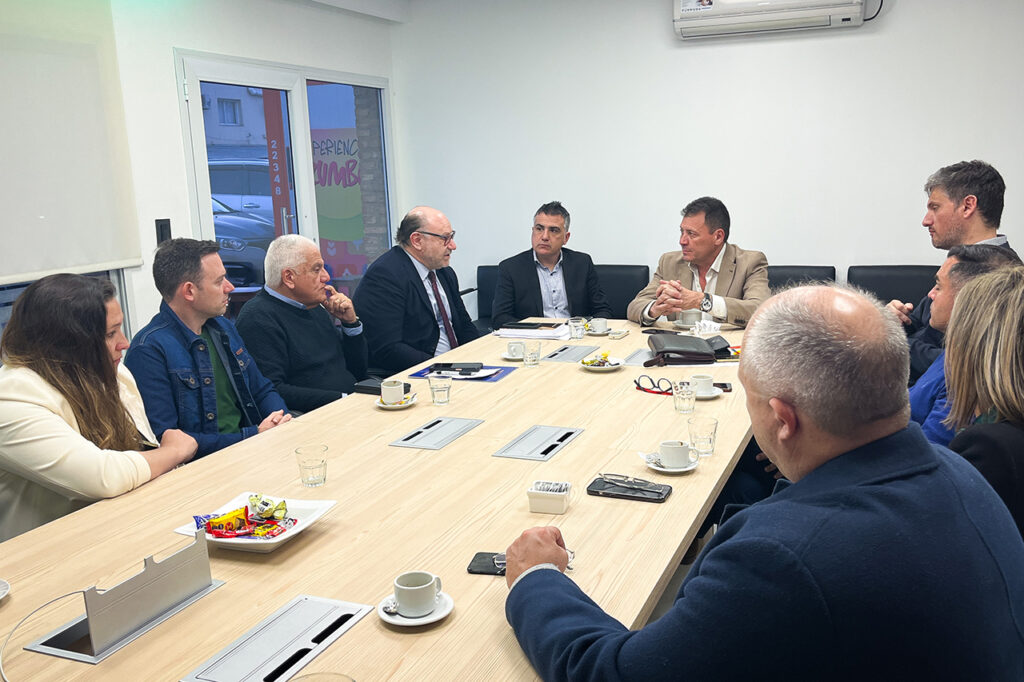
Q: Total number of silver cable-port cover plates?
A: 6